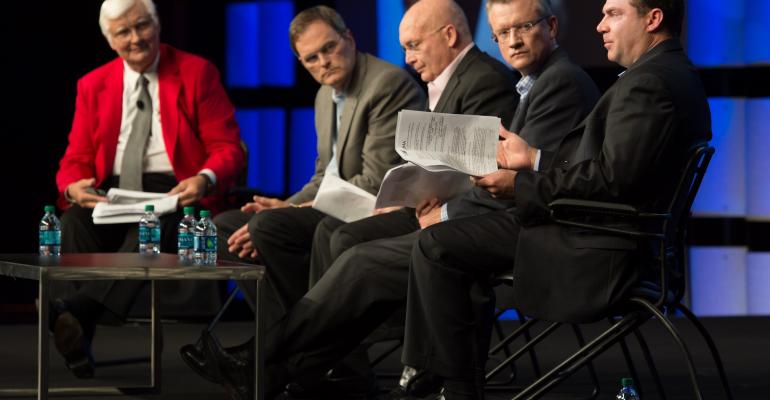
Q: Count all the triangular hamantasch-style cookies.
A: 0